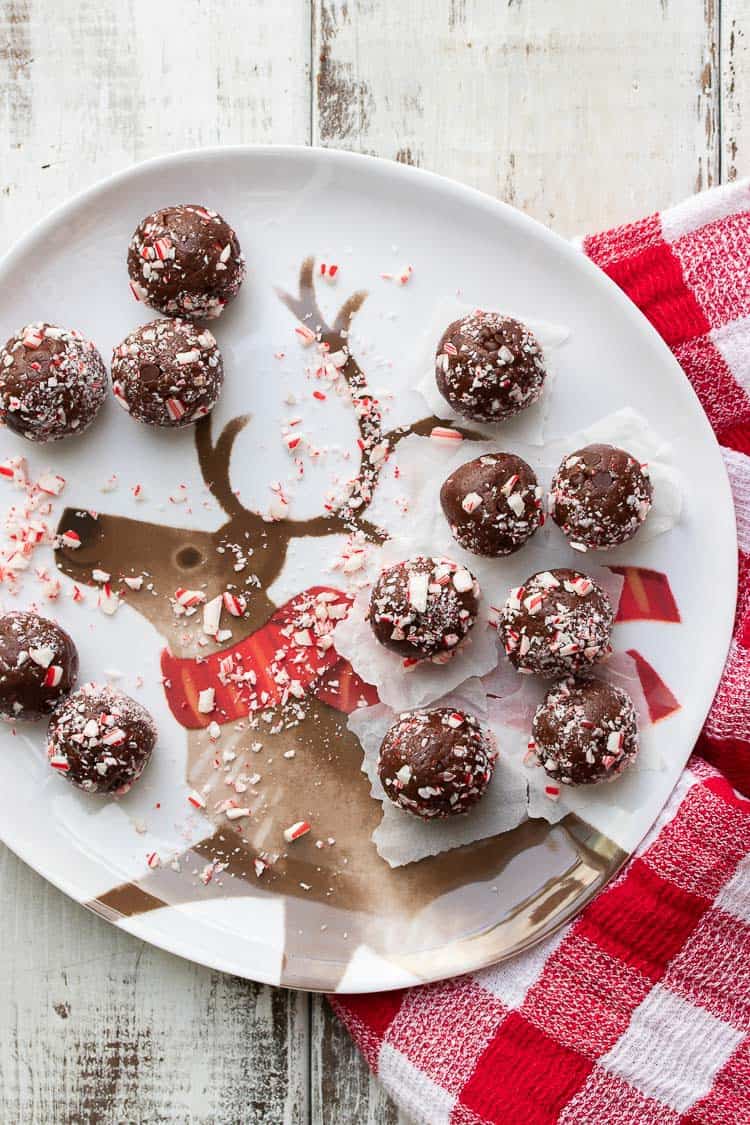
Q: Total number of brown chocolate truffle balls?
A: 12